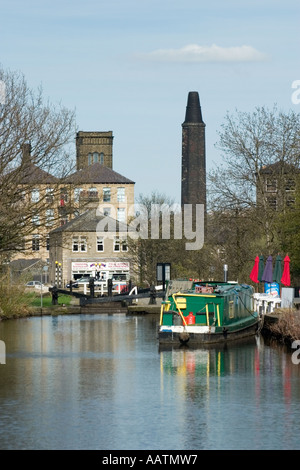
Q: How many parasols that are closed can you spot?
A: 5